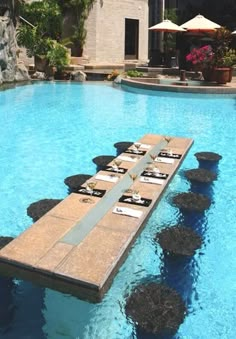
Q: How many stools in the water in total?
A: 10